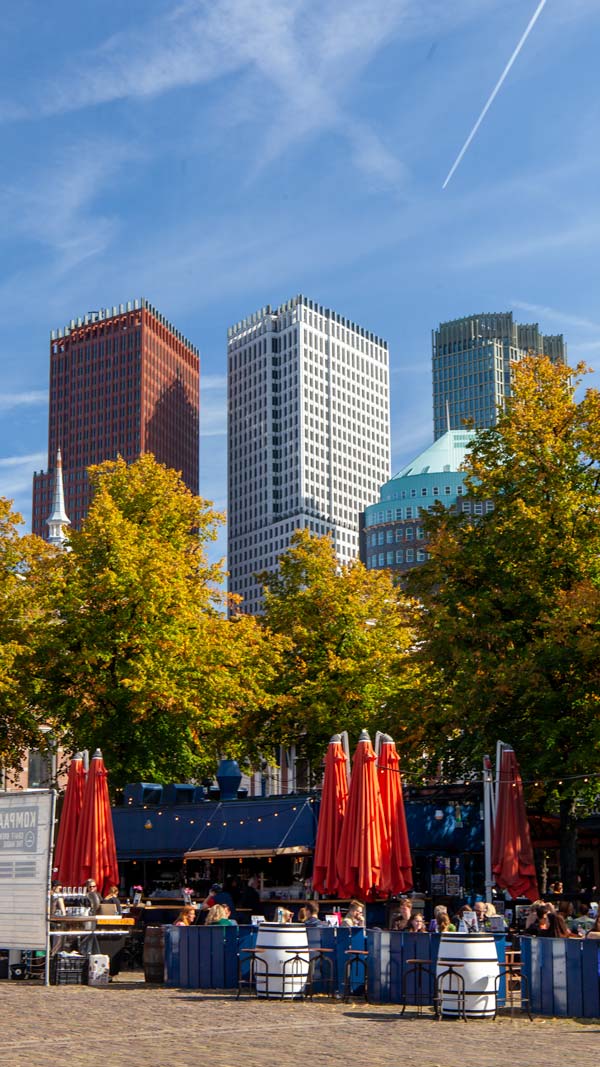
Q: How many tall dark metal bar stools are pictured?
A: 7